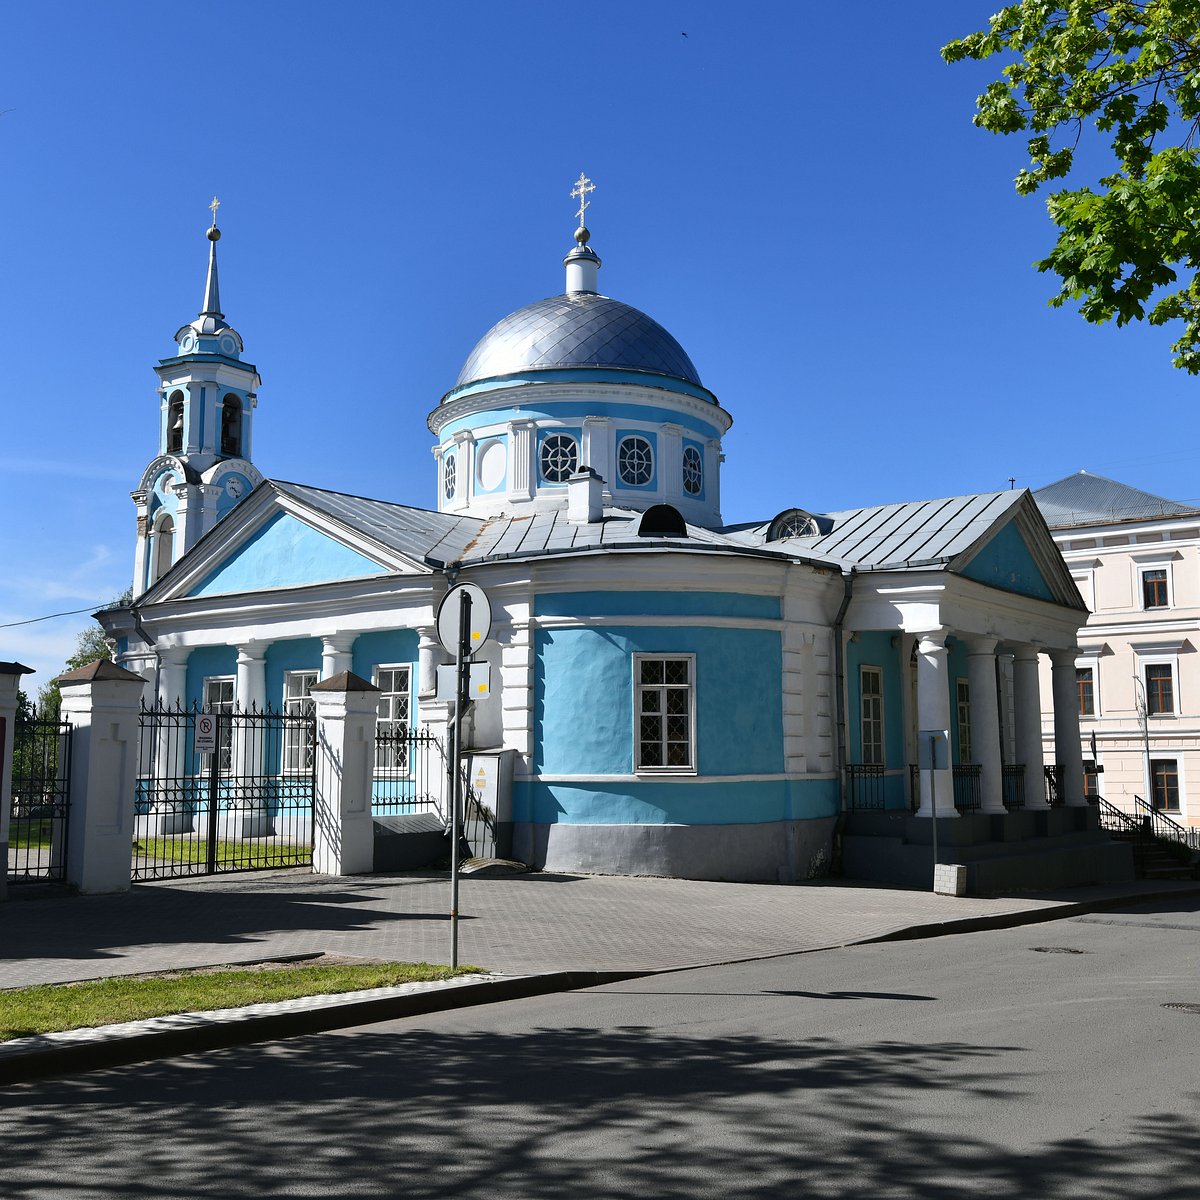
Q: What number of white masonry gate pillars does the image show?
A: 3